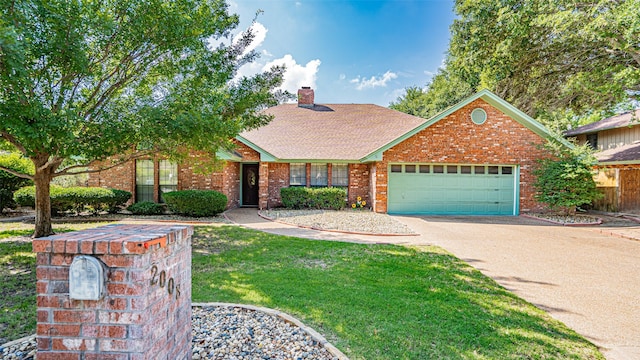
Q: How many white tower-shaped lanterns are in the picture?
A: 0